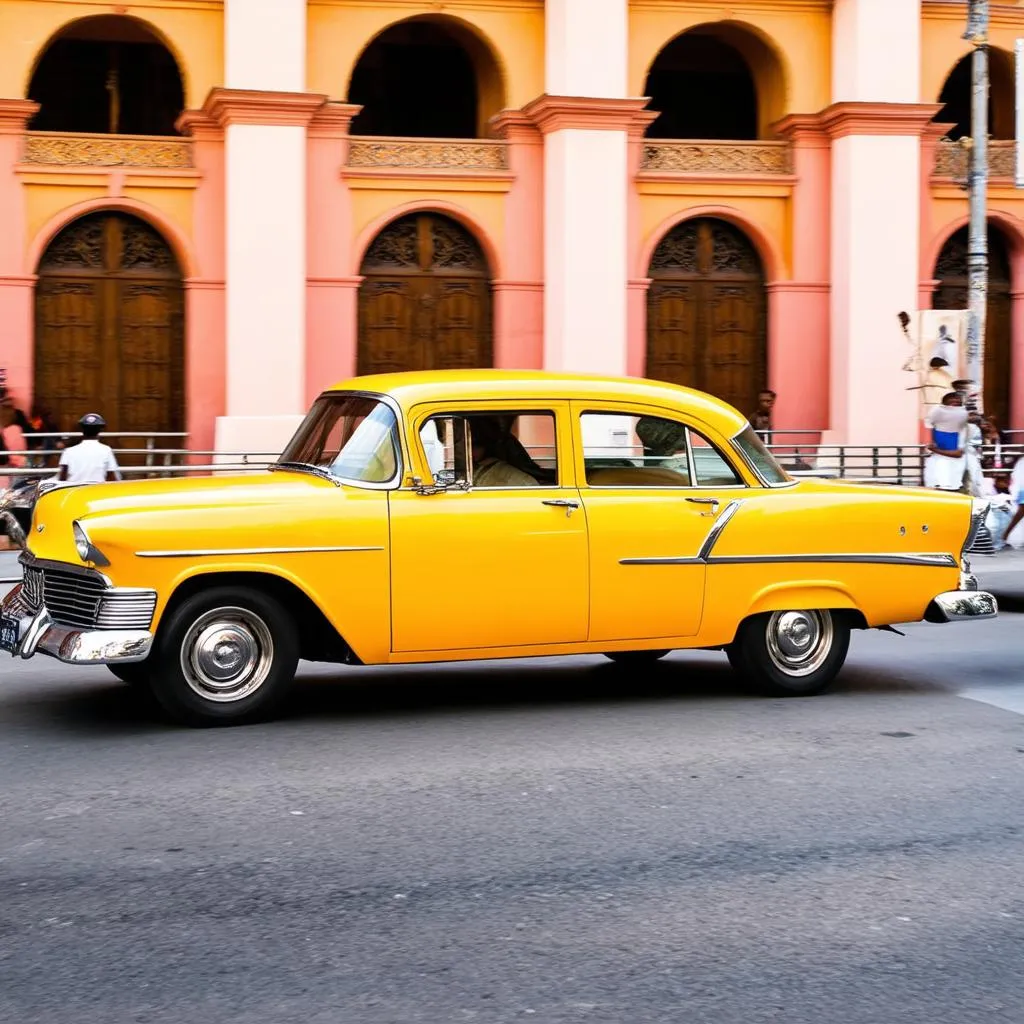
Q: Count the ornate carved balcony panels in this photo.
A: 4